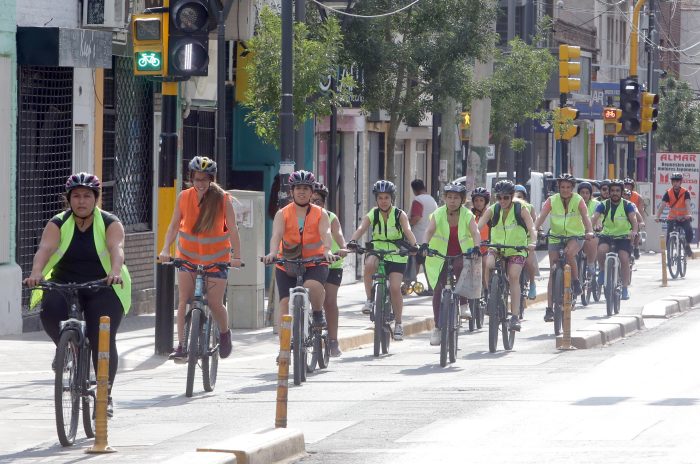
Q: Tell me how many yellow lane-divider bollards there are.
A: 4